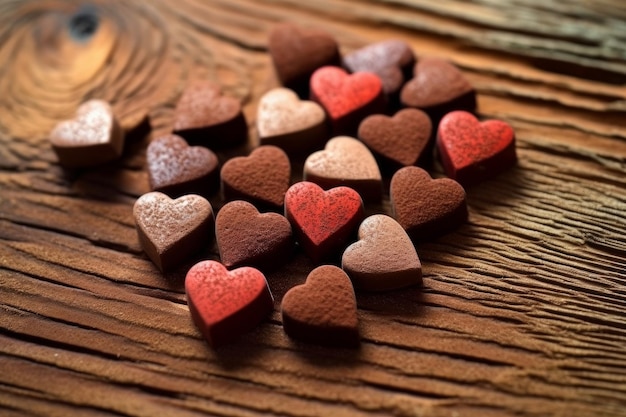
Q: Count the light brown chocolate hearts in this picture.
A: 5